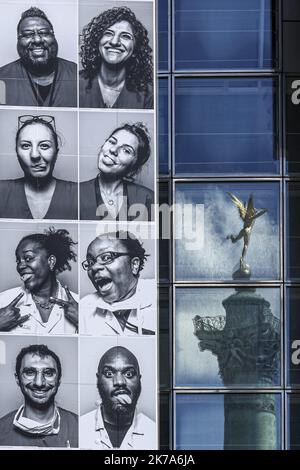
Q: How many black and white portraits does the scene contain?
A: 8